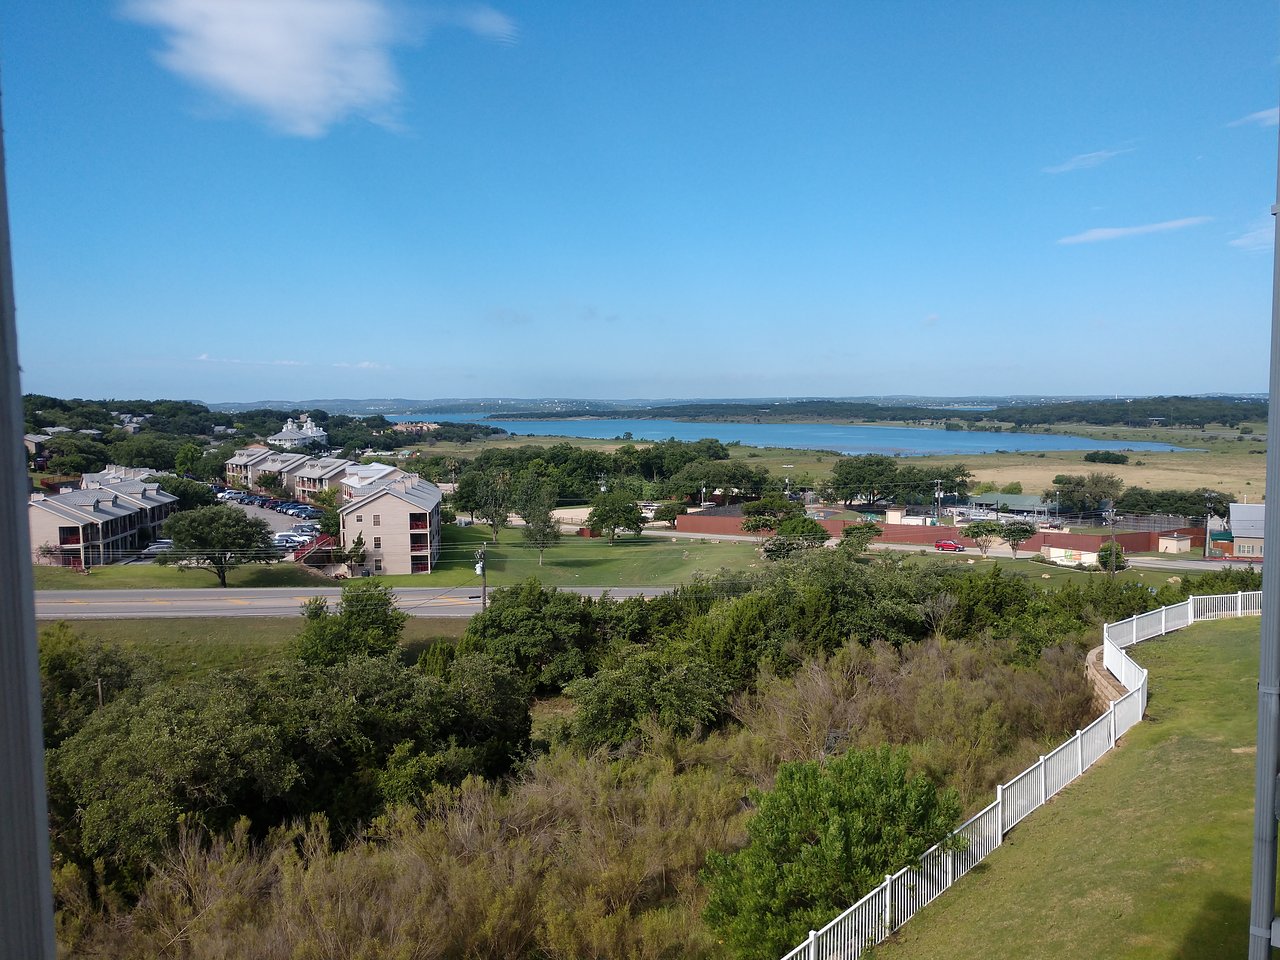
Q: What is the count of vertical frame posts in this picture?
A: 2